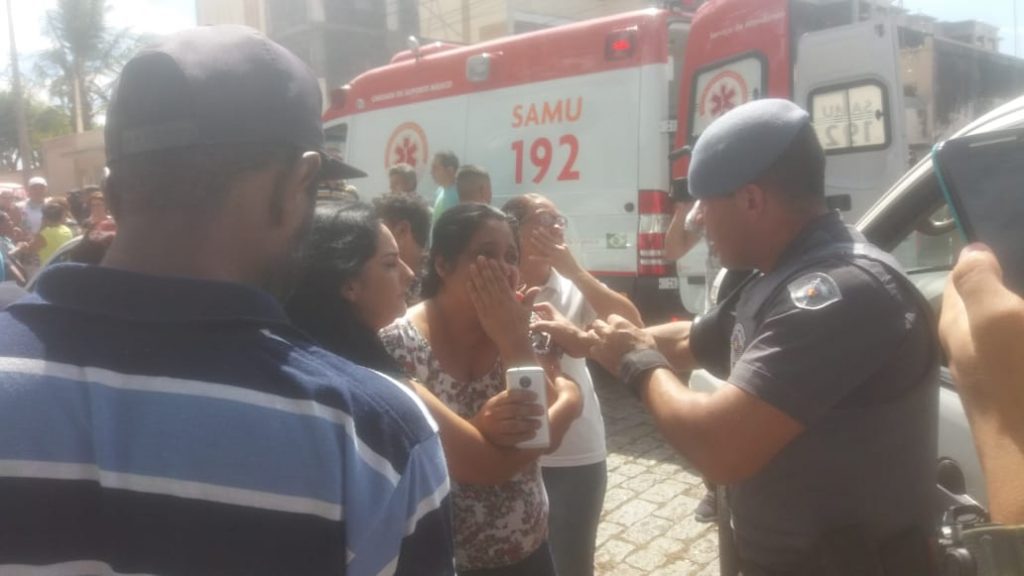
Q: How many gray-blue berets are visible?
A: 1